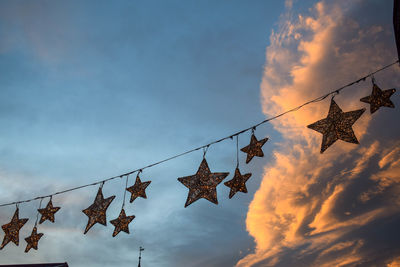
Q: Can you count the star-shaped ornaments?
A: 11